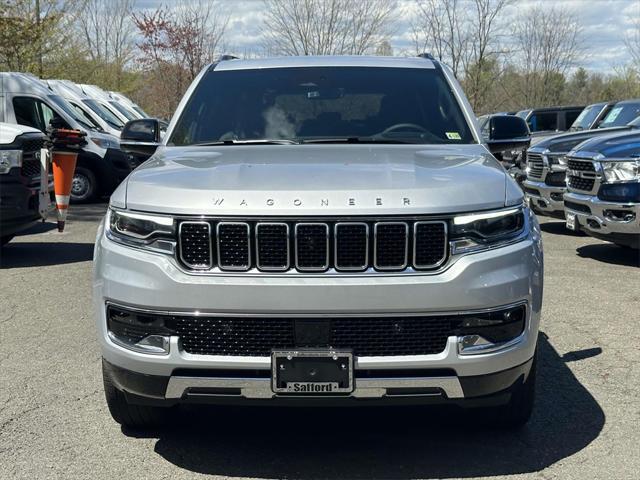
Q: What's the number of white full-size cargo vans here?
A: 4